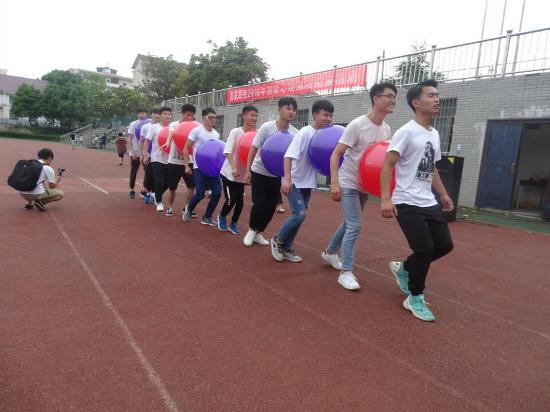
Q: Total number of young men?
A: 11